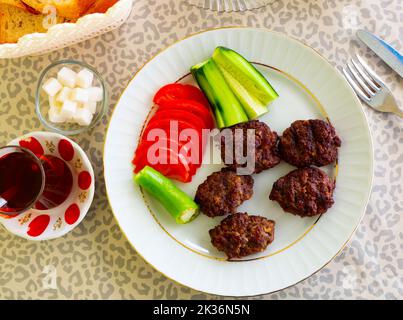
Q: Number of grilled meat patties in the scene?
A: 5